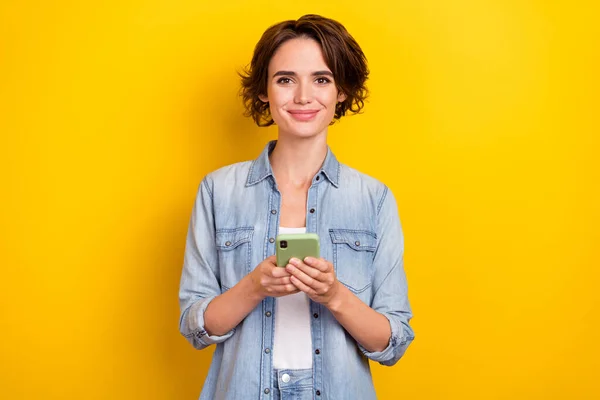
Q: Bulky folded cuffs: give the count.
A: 2